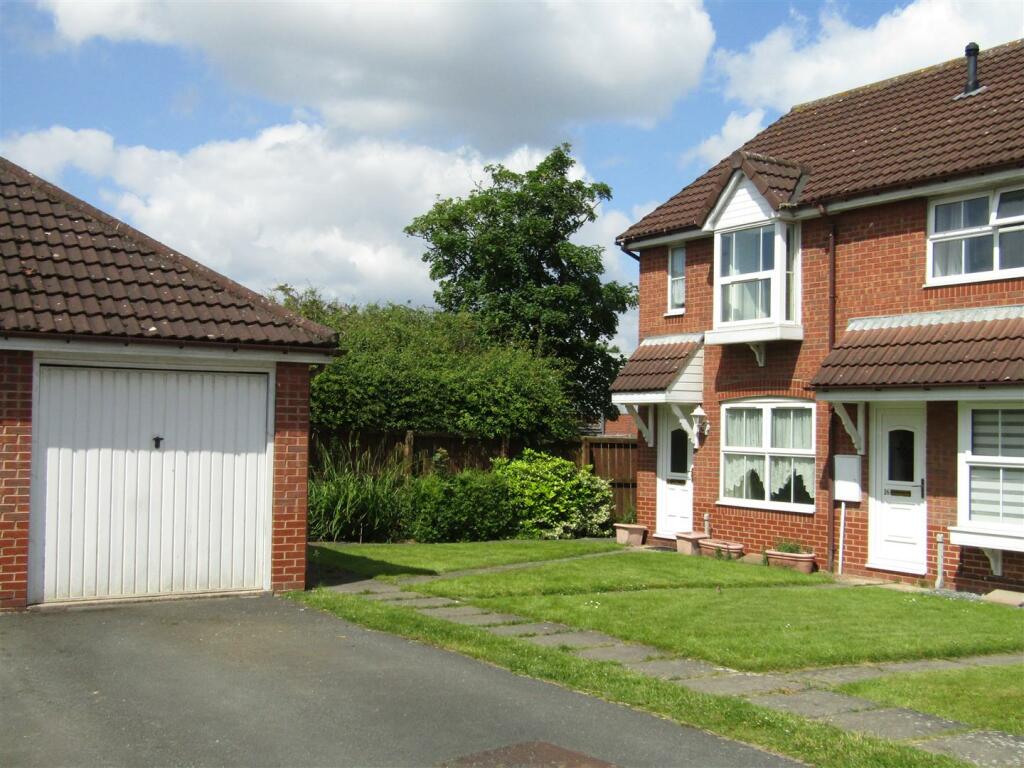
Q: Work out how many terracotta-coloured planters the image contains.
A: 4